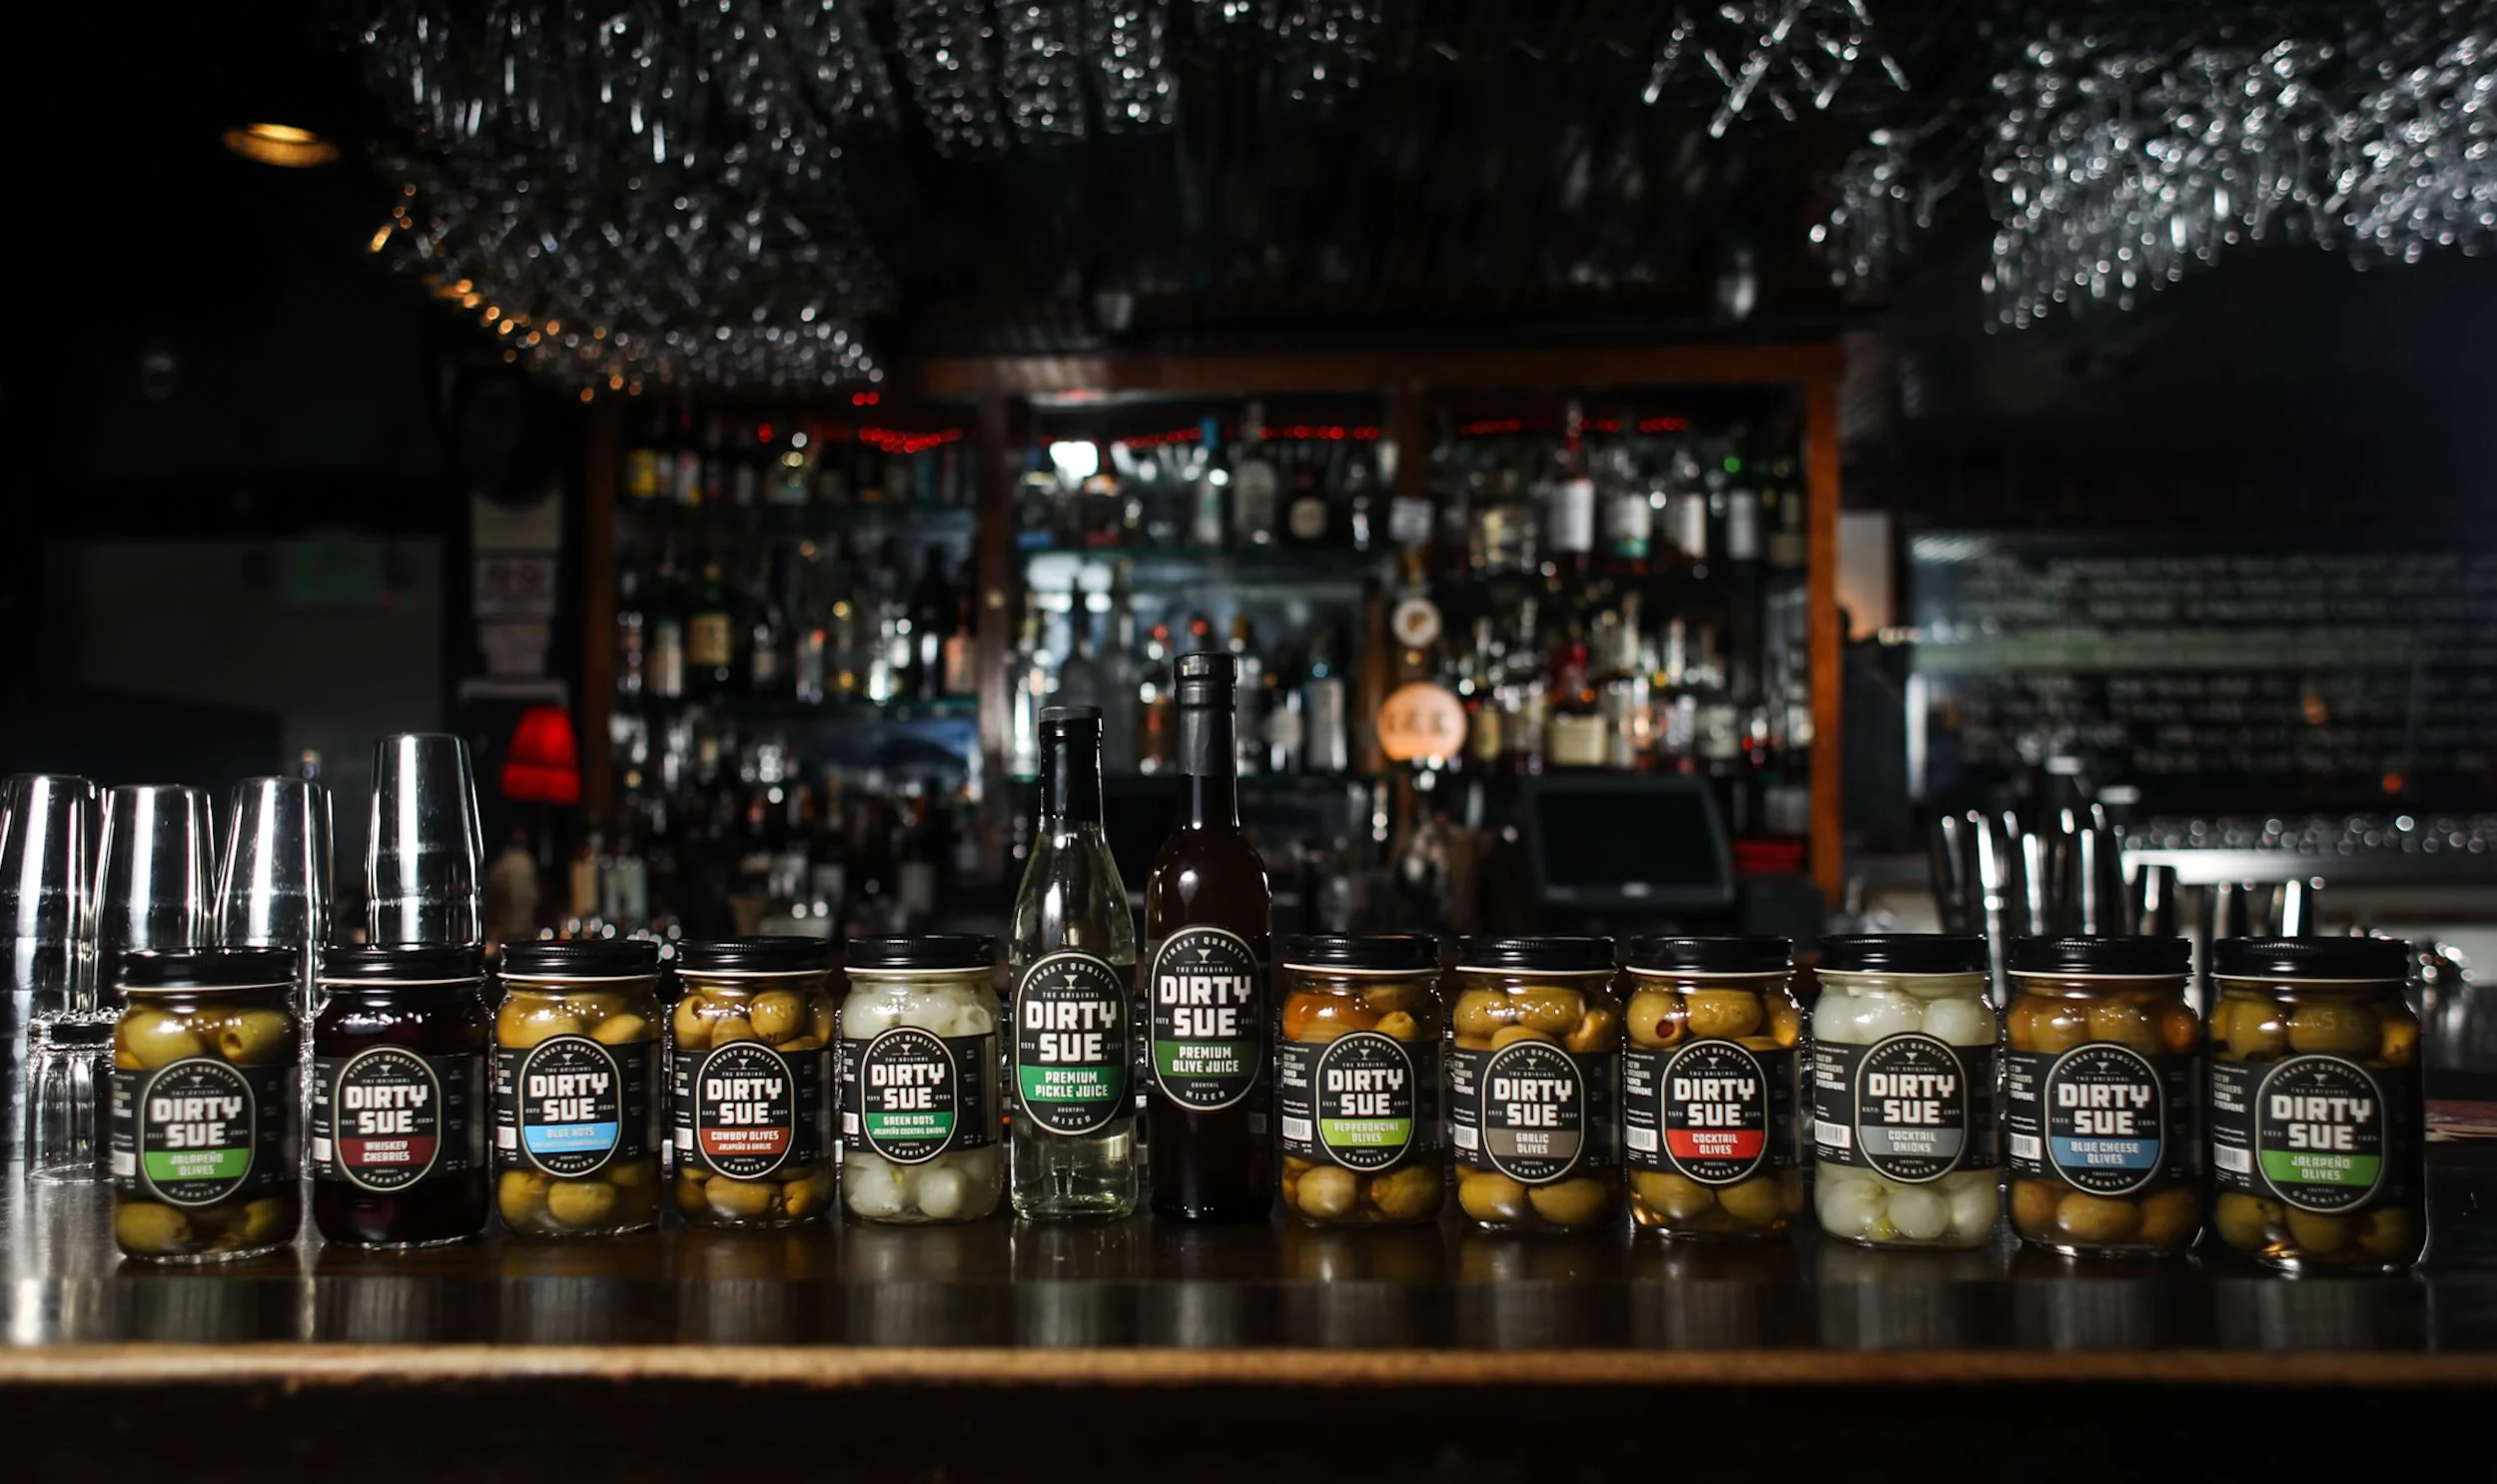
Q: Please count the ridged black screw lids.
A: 11